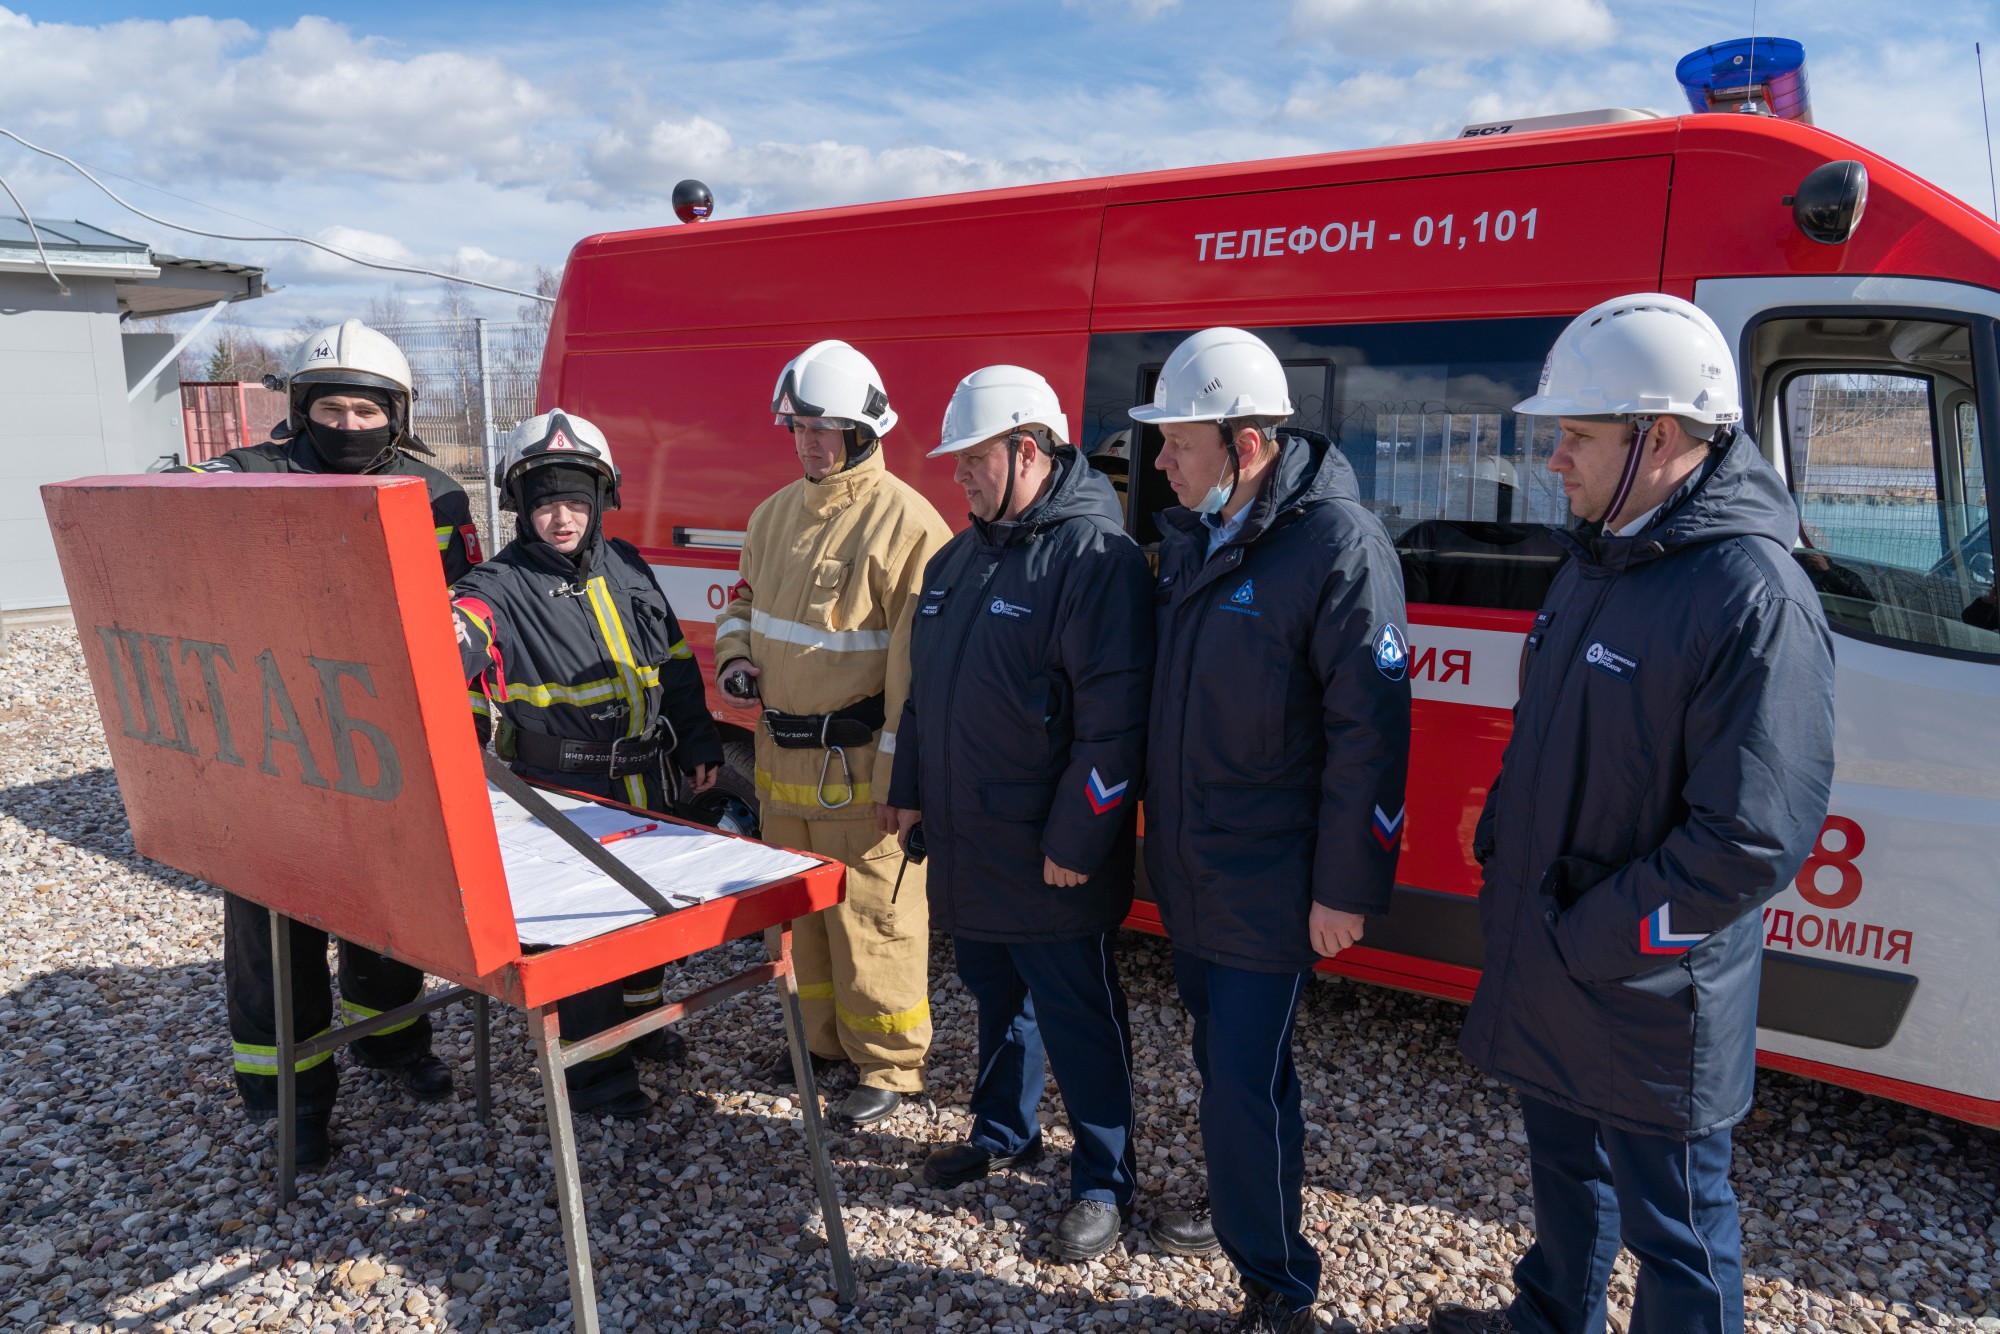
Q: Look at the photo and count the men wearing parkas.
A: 3